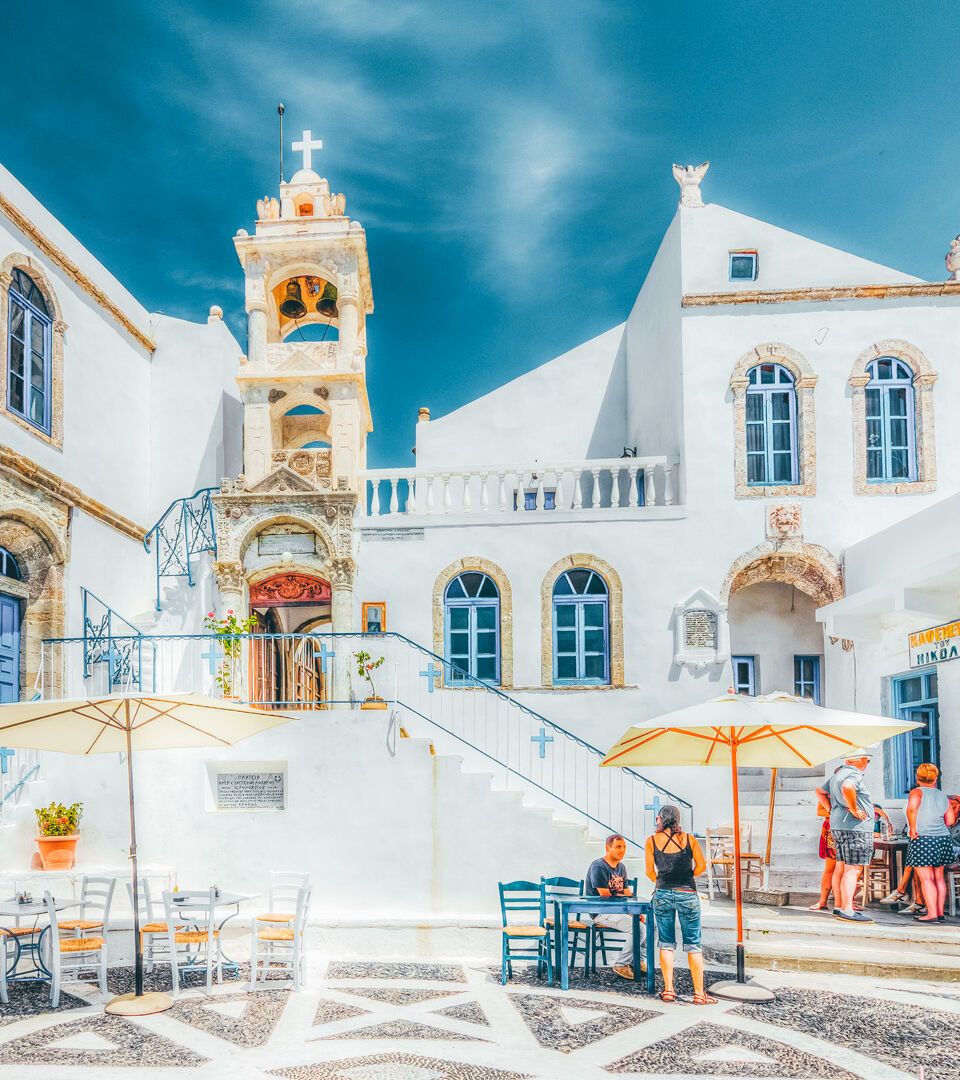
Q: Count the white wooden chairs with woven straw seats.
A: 7